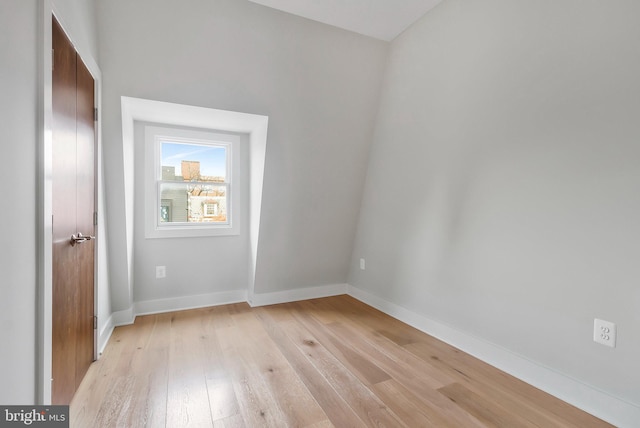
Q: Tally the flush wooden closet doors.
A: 2